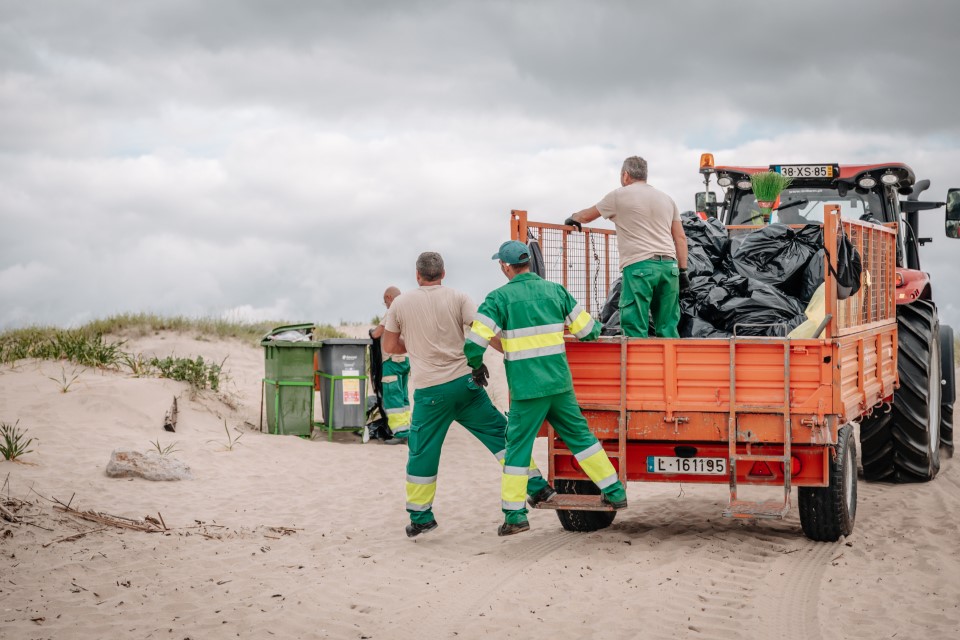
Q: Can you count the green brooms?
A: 1